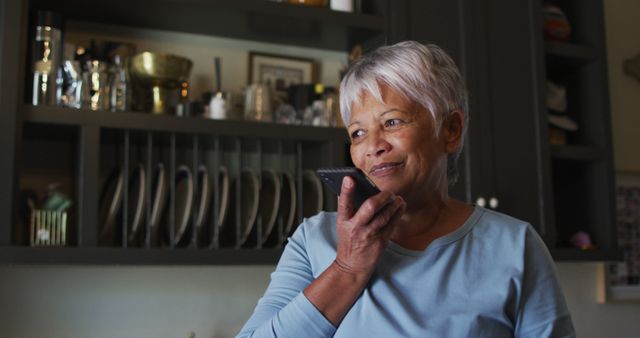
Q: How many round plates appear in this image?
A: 10